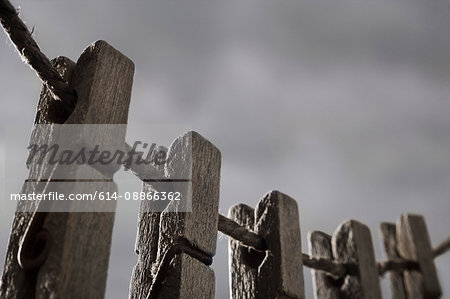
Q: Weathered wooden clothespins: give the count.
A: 5